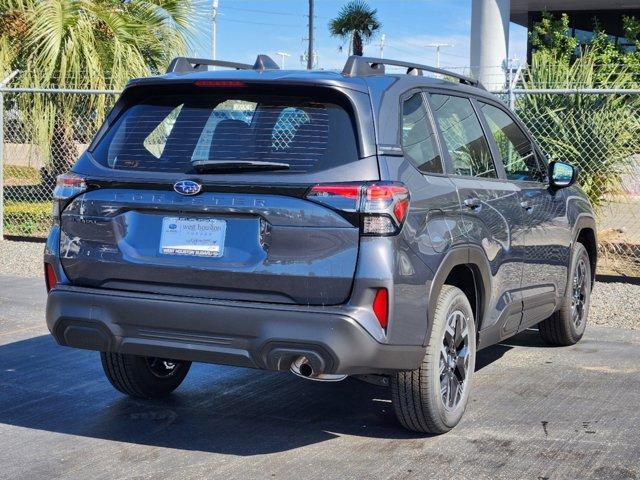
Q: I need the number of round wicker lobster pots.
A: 0